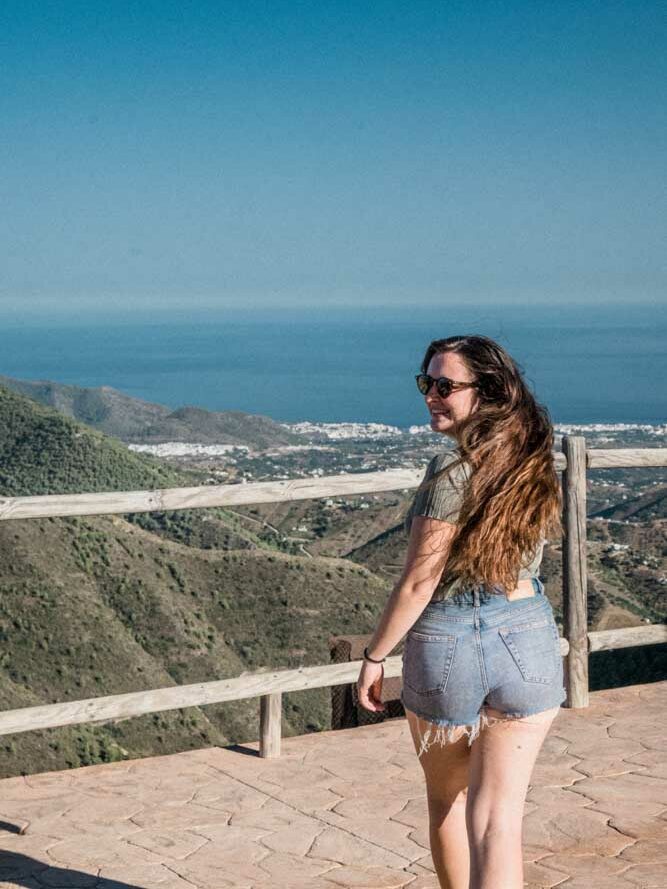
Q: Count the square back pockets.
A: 2